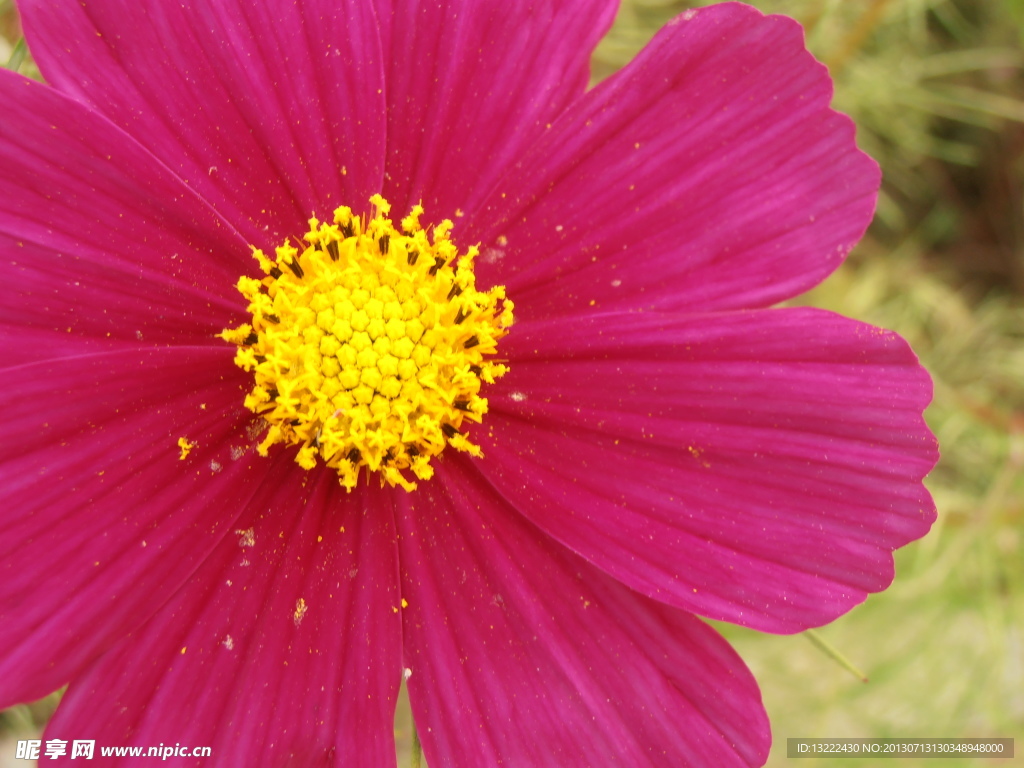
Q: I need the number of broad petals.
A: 8